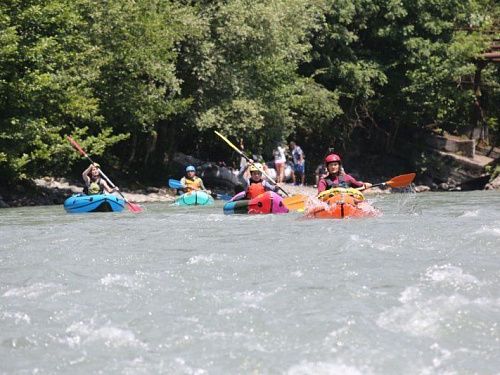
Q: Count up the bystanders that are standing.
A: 2